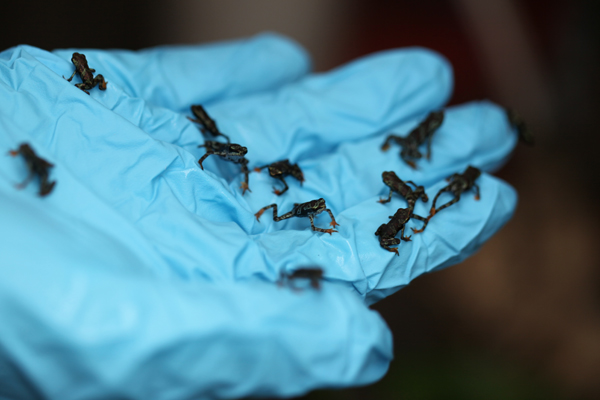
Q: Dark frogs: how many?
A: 12